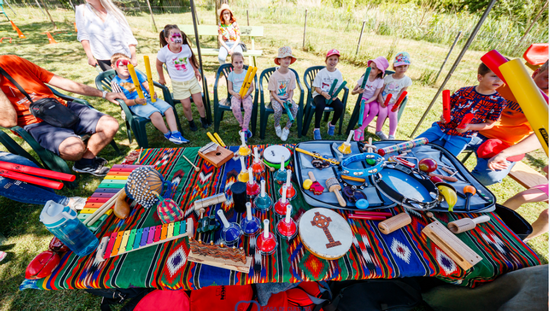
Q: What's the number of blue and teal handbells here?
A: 4